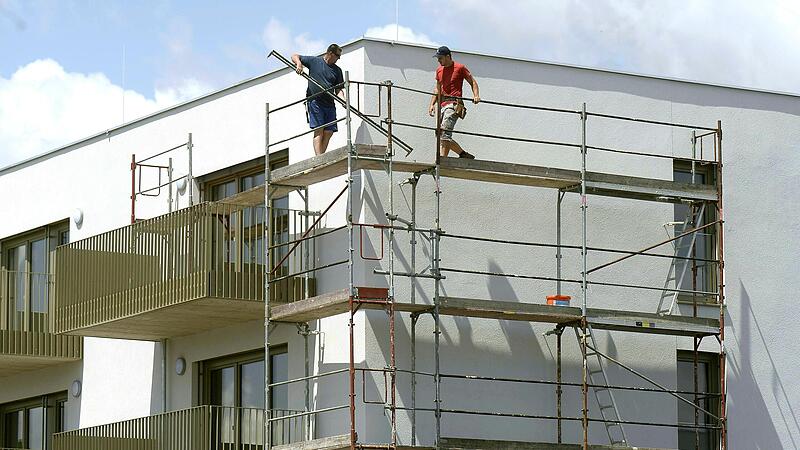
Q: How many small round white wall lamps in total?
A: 4